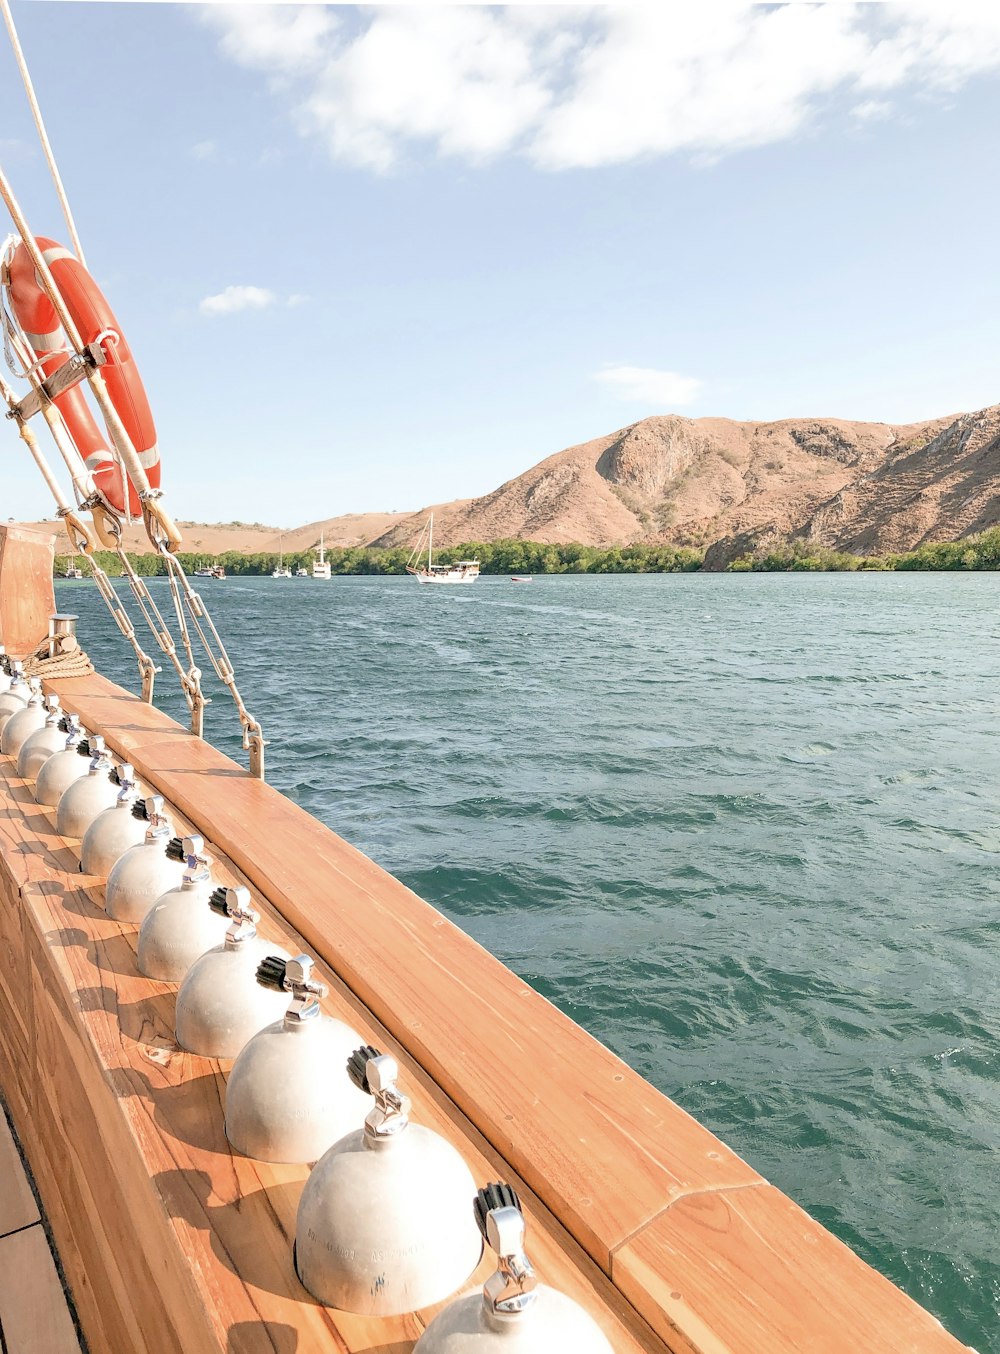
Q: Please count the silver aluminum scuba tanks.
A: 13